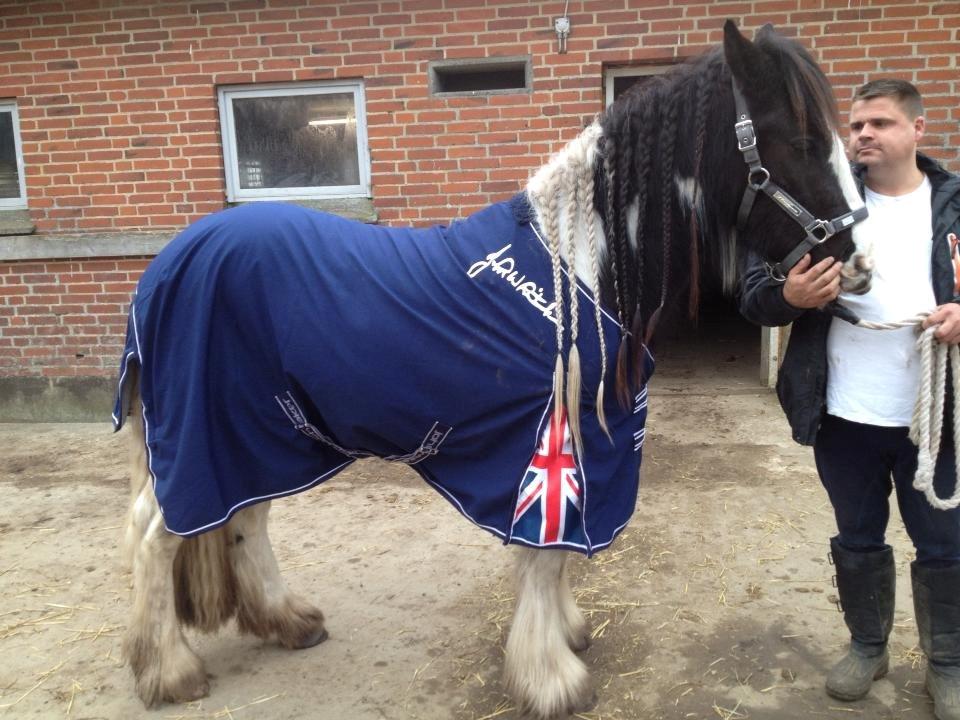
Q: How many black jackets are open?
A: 1